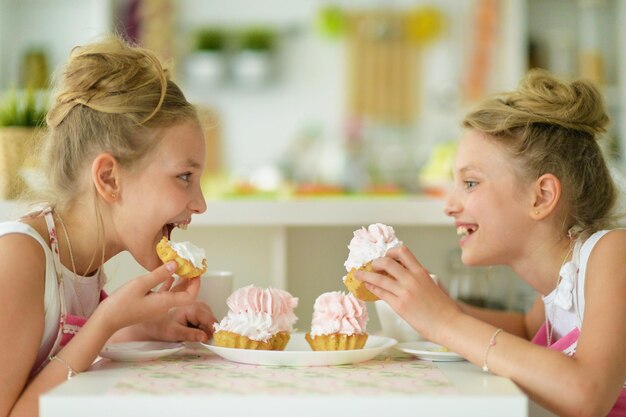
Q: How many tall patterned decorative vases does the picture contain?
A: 0